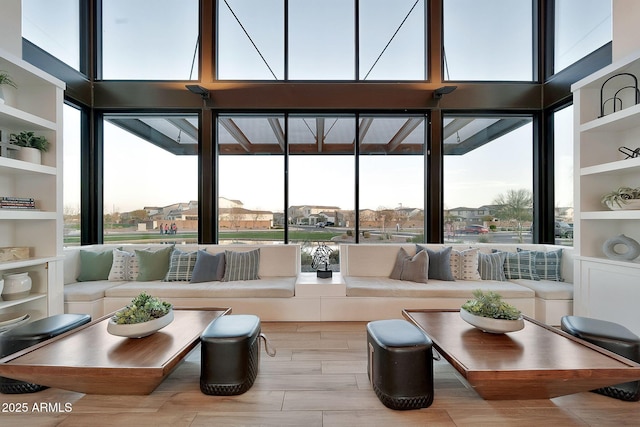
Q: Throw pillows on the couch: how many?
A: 12